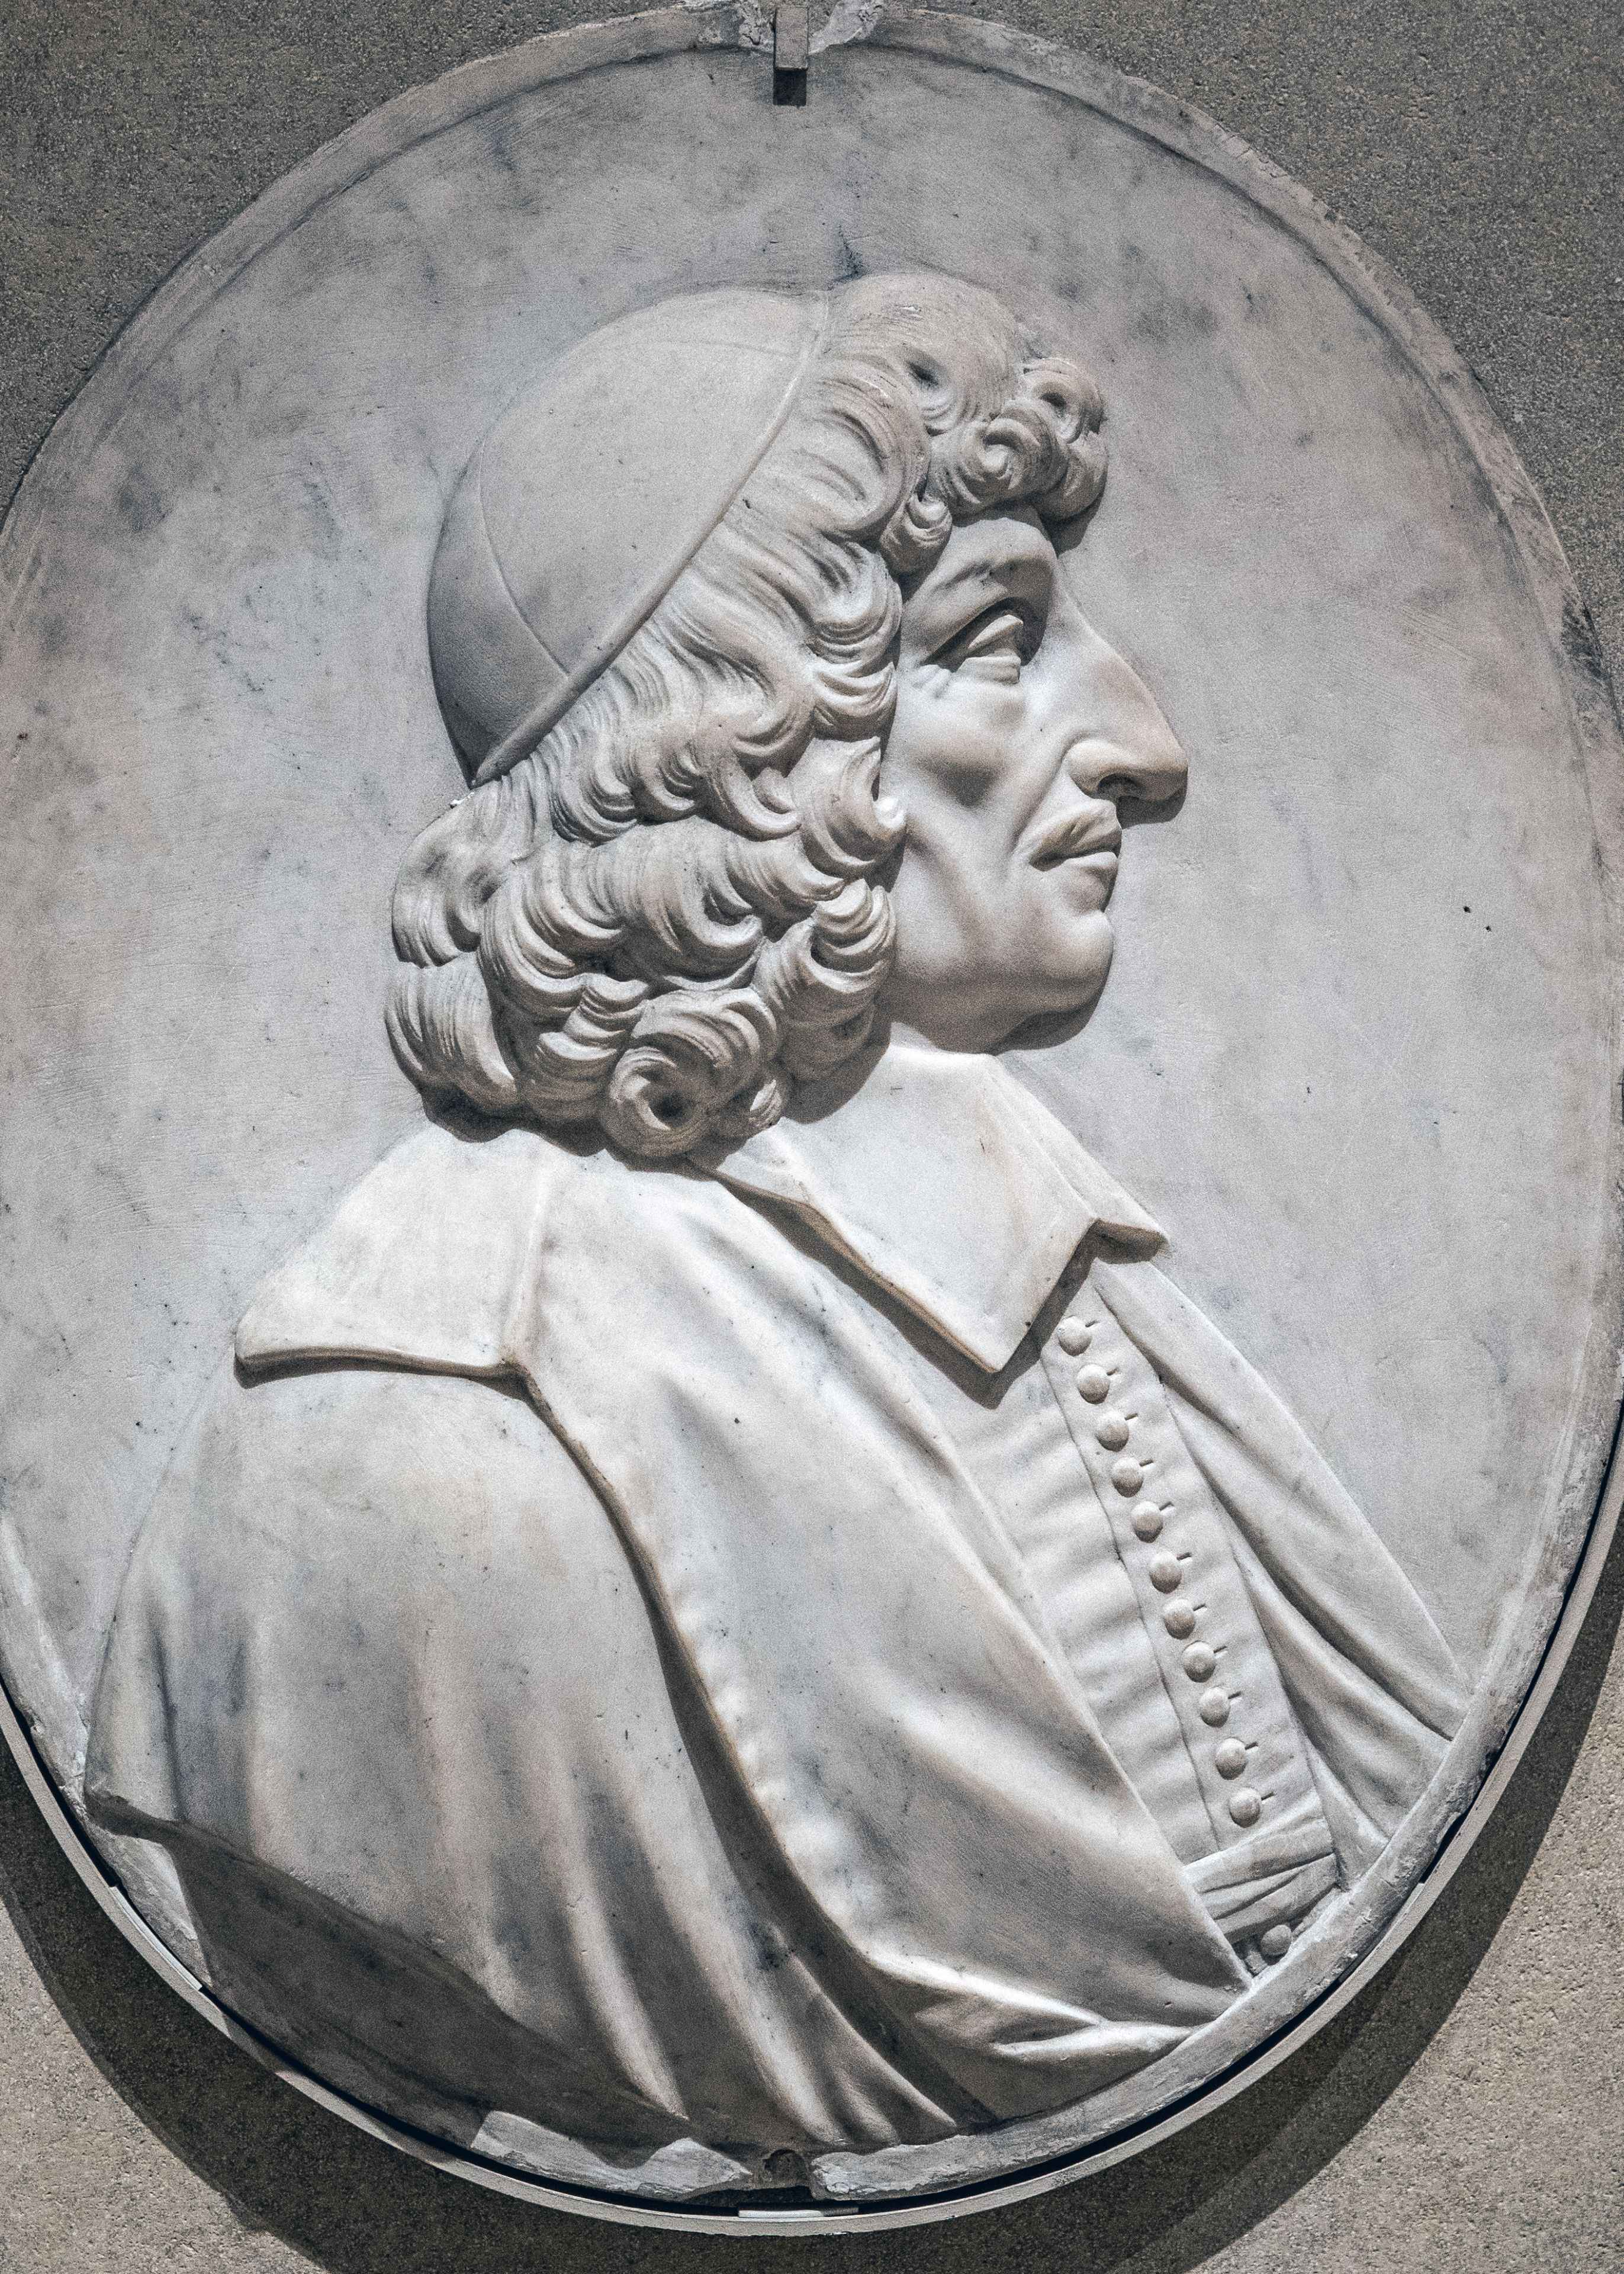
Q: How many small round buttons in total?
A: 12